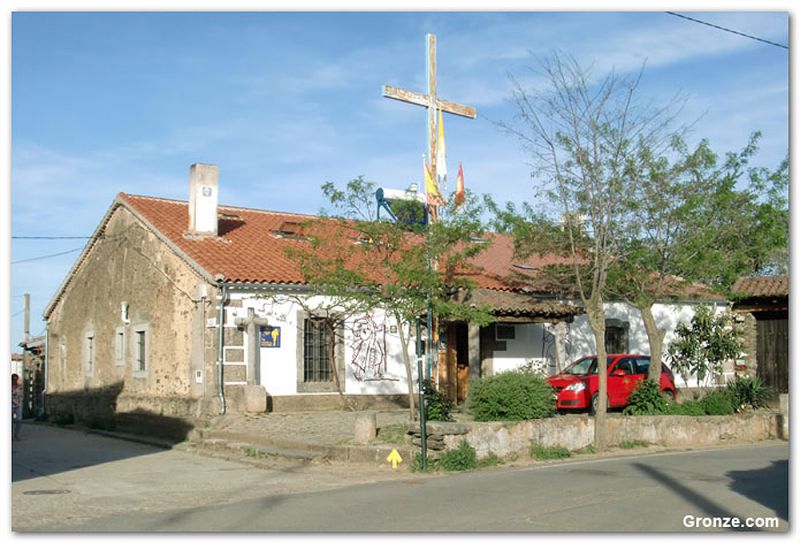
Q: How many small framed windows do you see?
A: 3